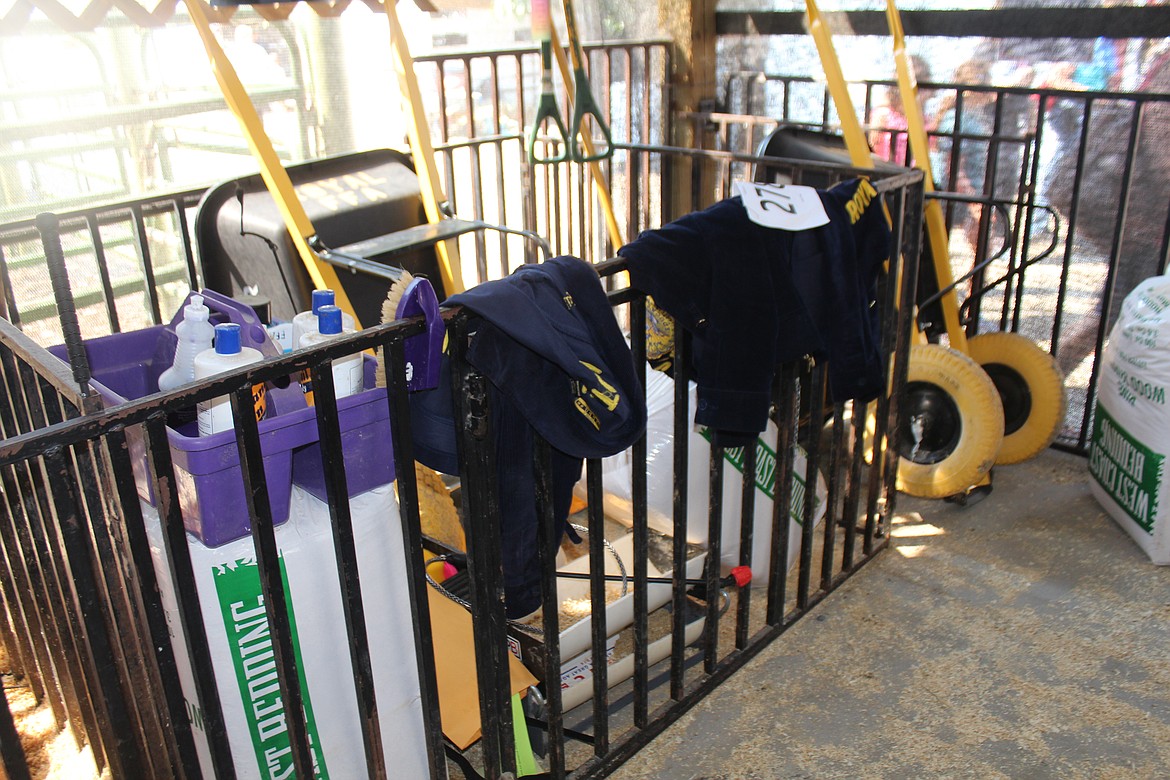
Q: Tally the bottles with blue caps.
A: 3